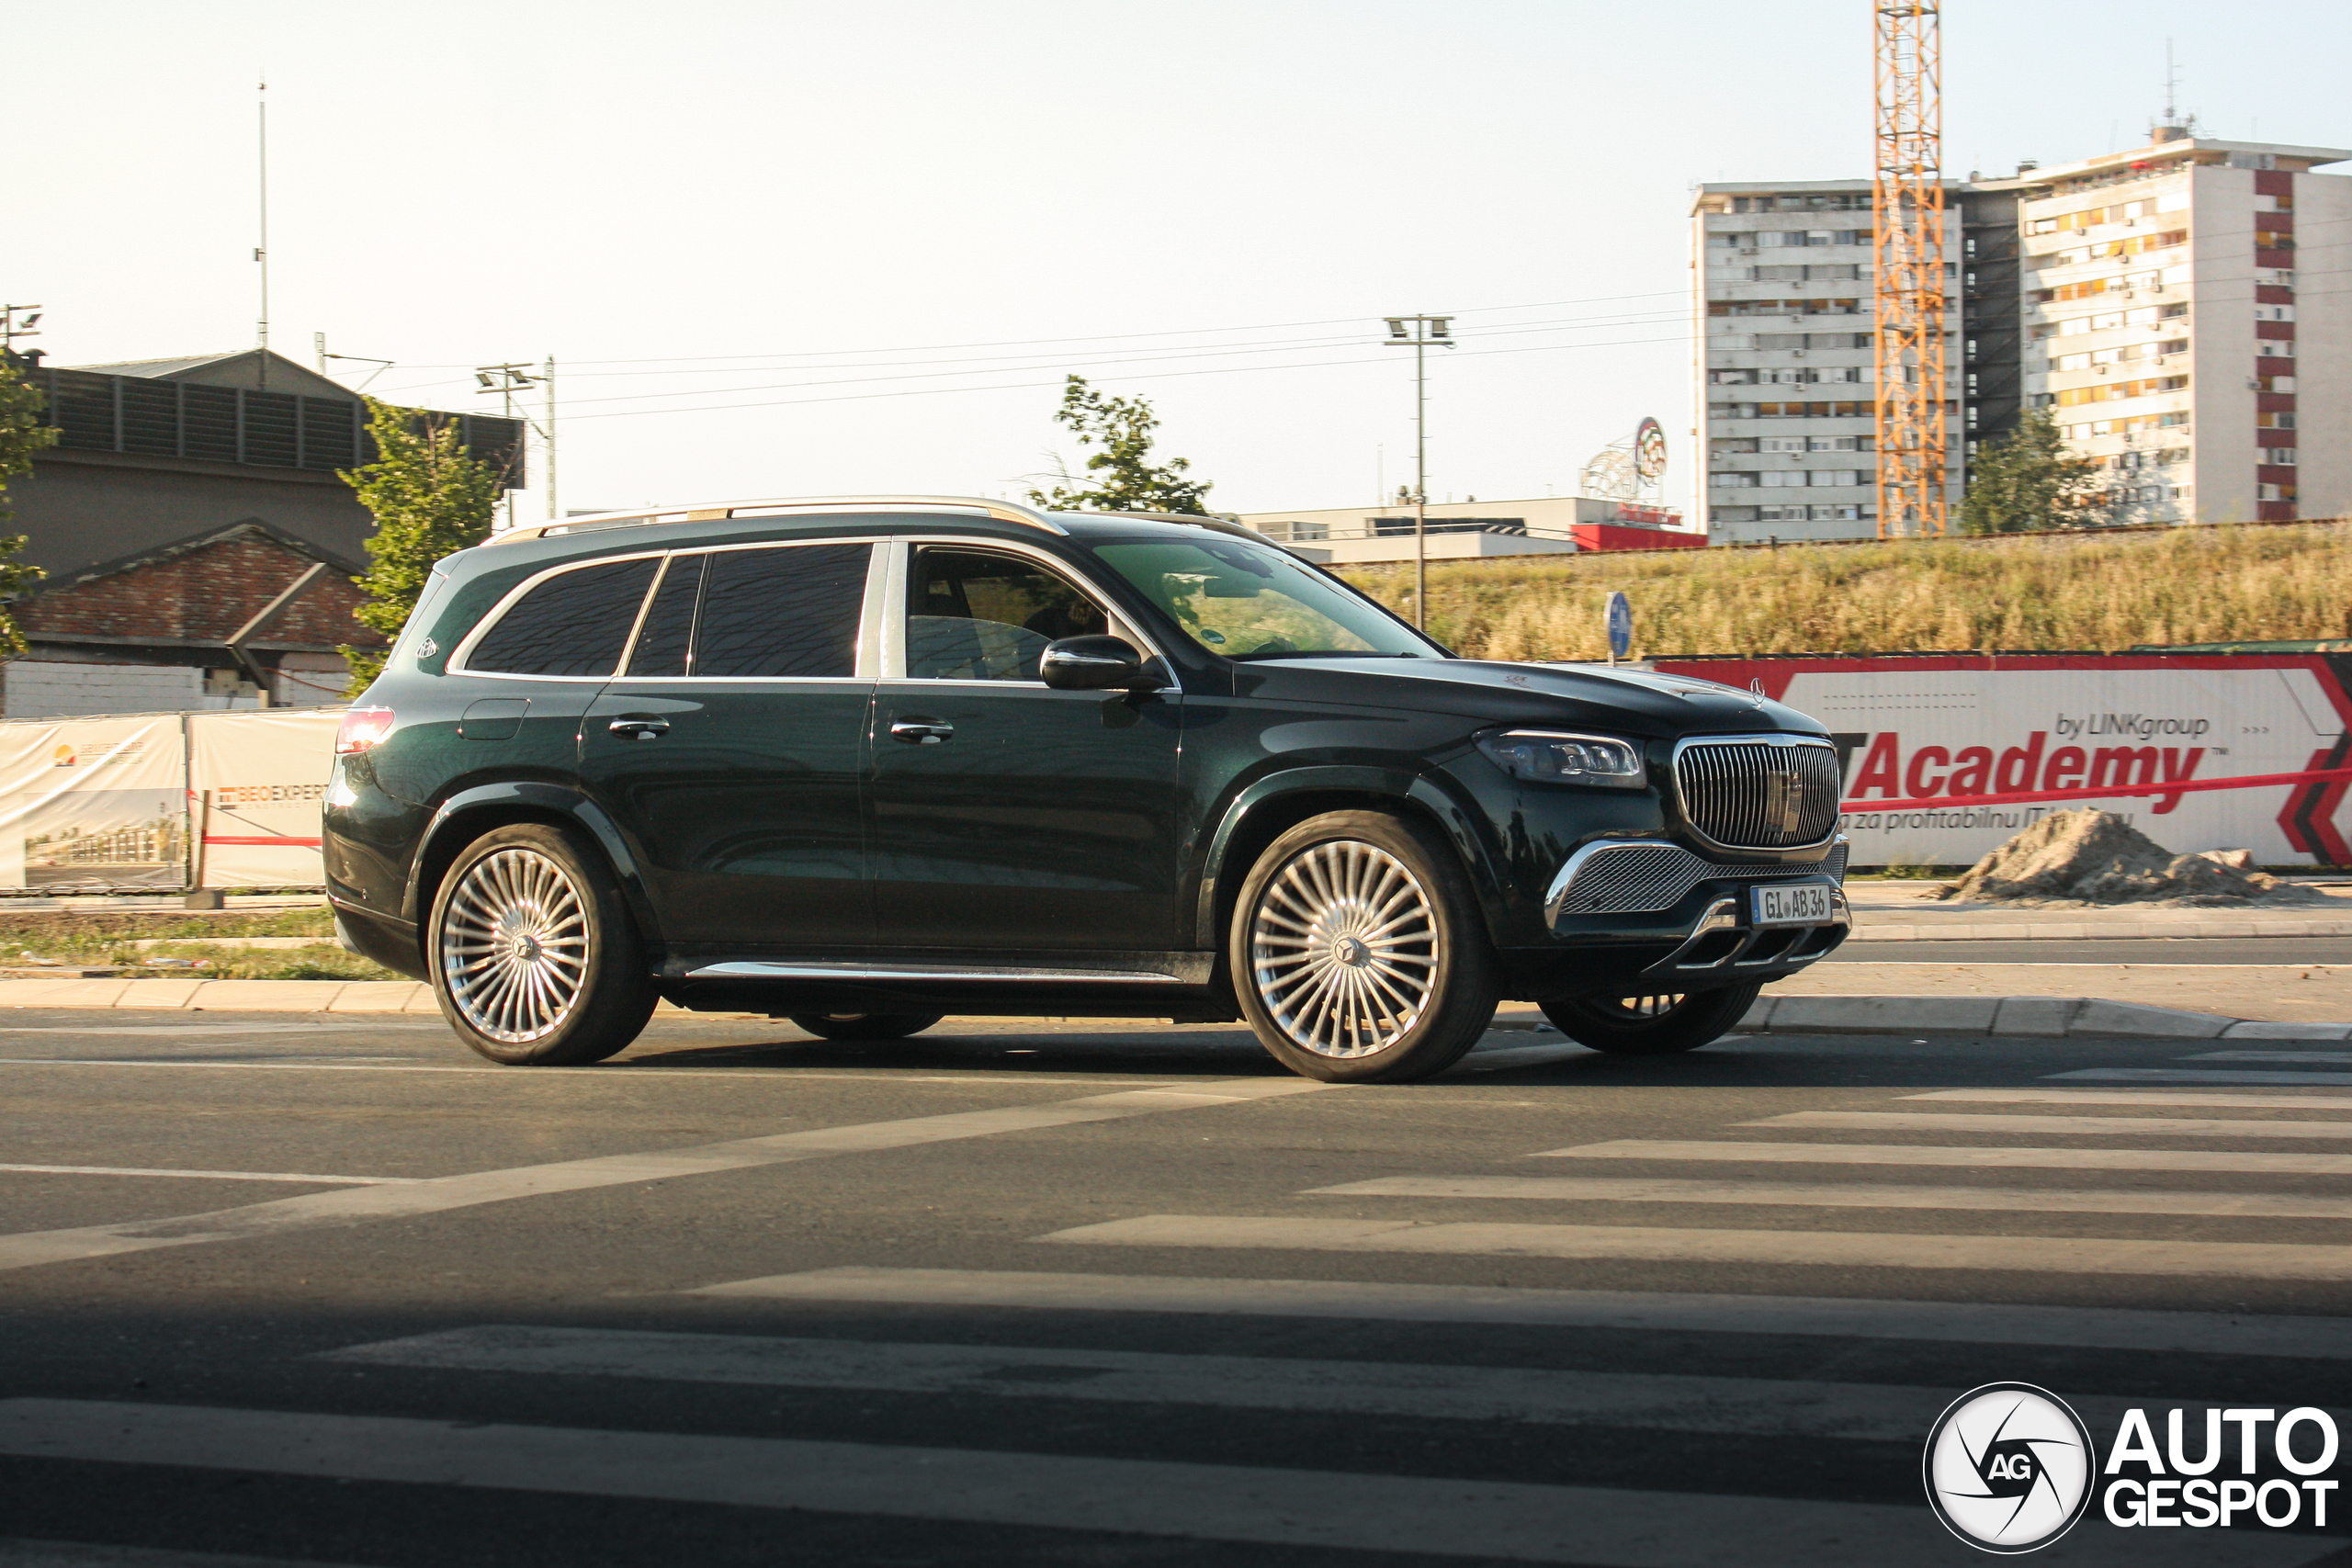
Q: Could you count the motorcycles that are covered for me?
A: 0